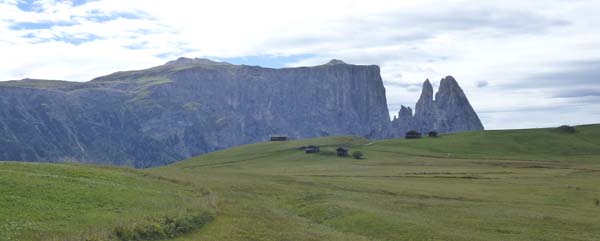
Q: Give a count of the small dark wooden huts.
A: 5